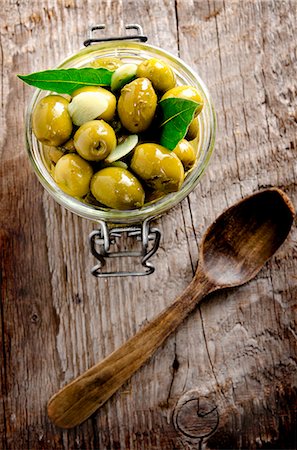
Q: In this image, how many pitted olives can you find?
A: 1